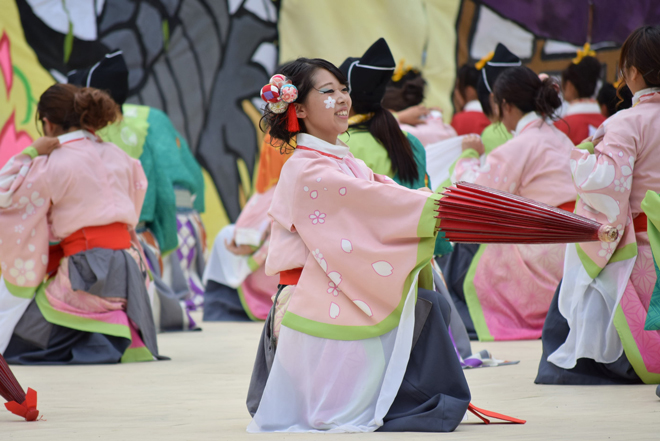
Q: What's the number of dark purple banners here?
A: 1